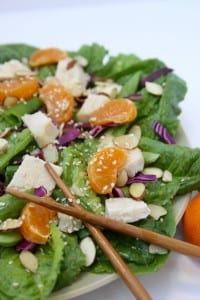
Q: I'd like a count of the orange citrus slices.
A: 6